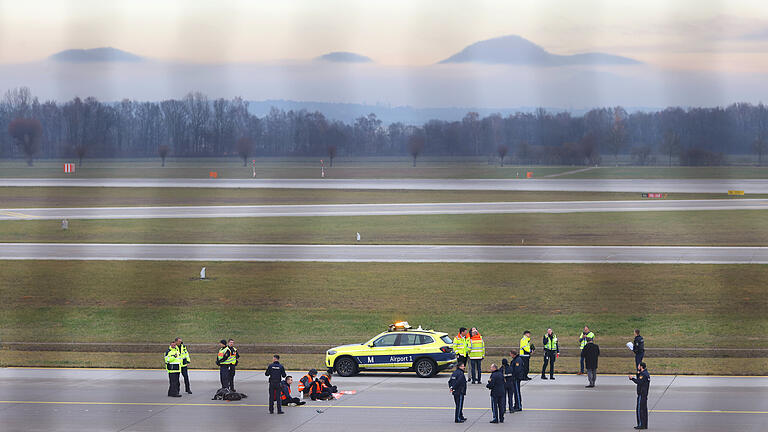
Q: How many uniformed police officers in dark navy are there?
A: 7